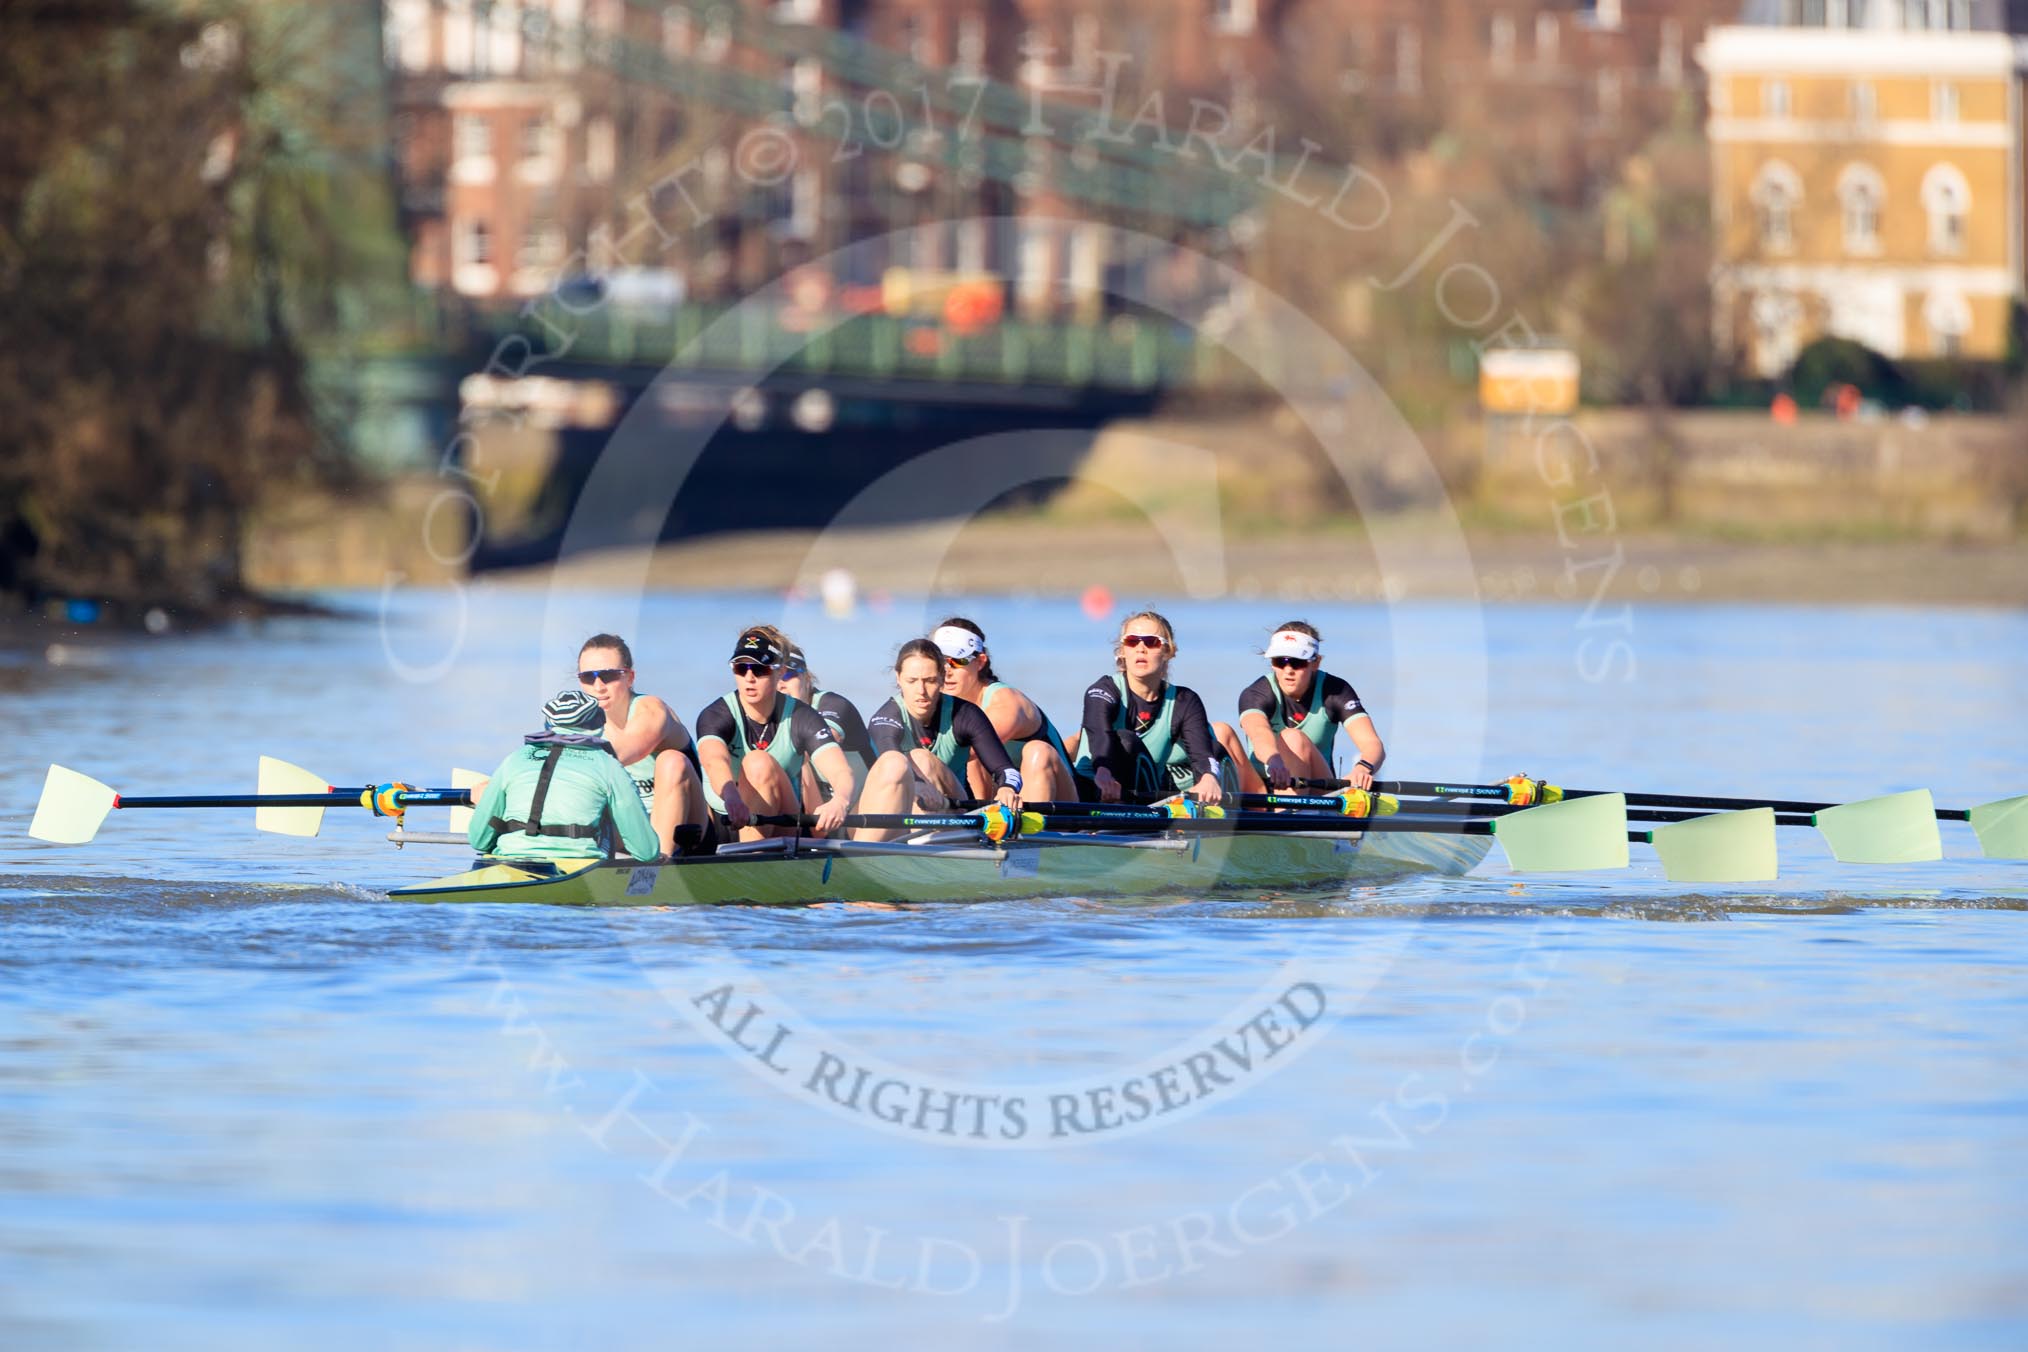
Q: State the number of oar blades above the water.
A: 7